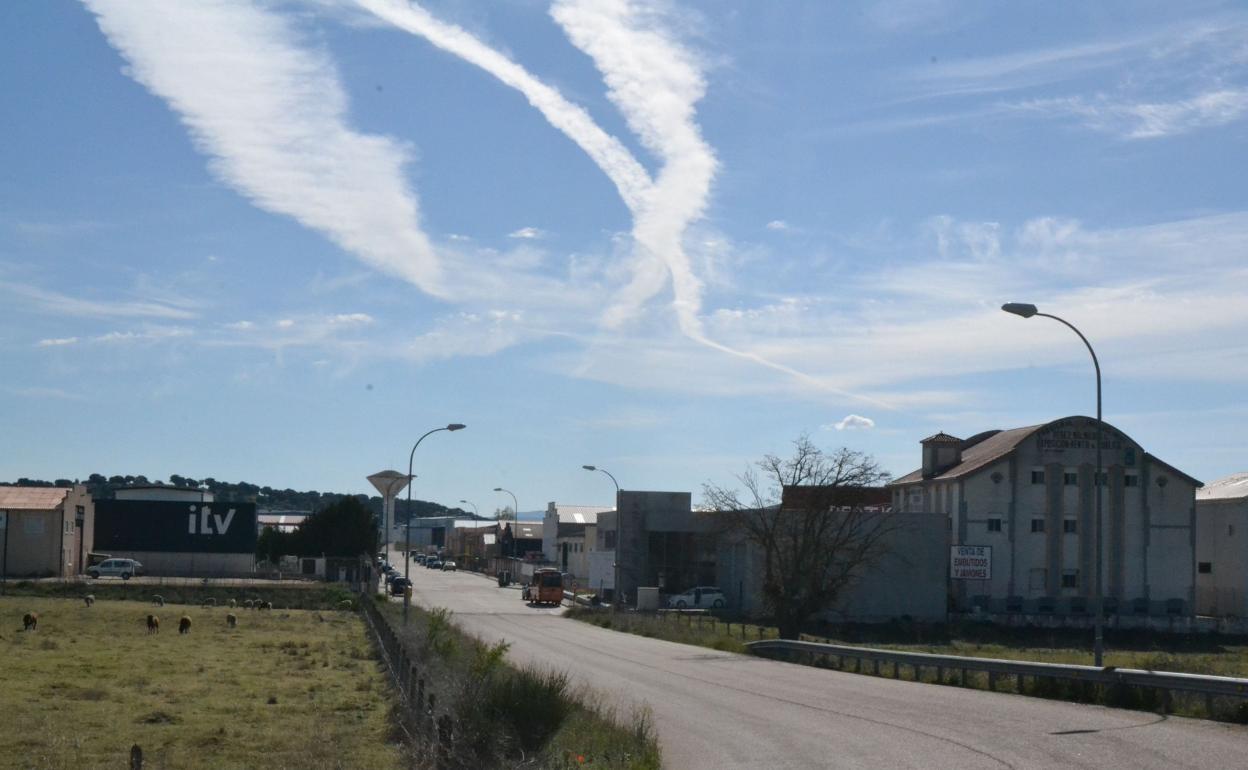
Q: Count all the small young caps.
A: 0